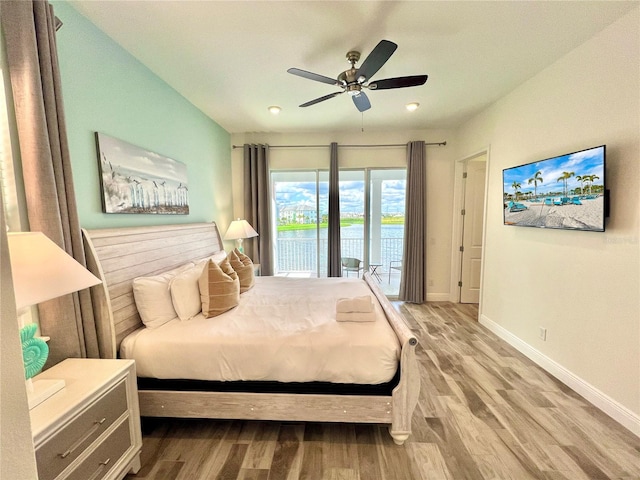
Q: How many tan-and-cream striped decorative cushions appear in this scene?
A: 2